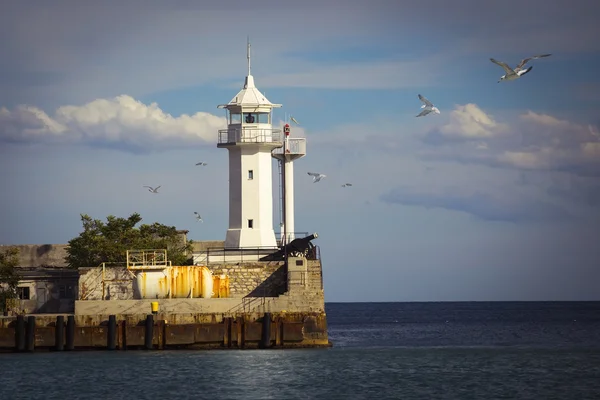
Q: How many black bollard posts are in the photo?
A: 7